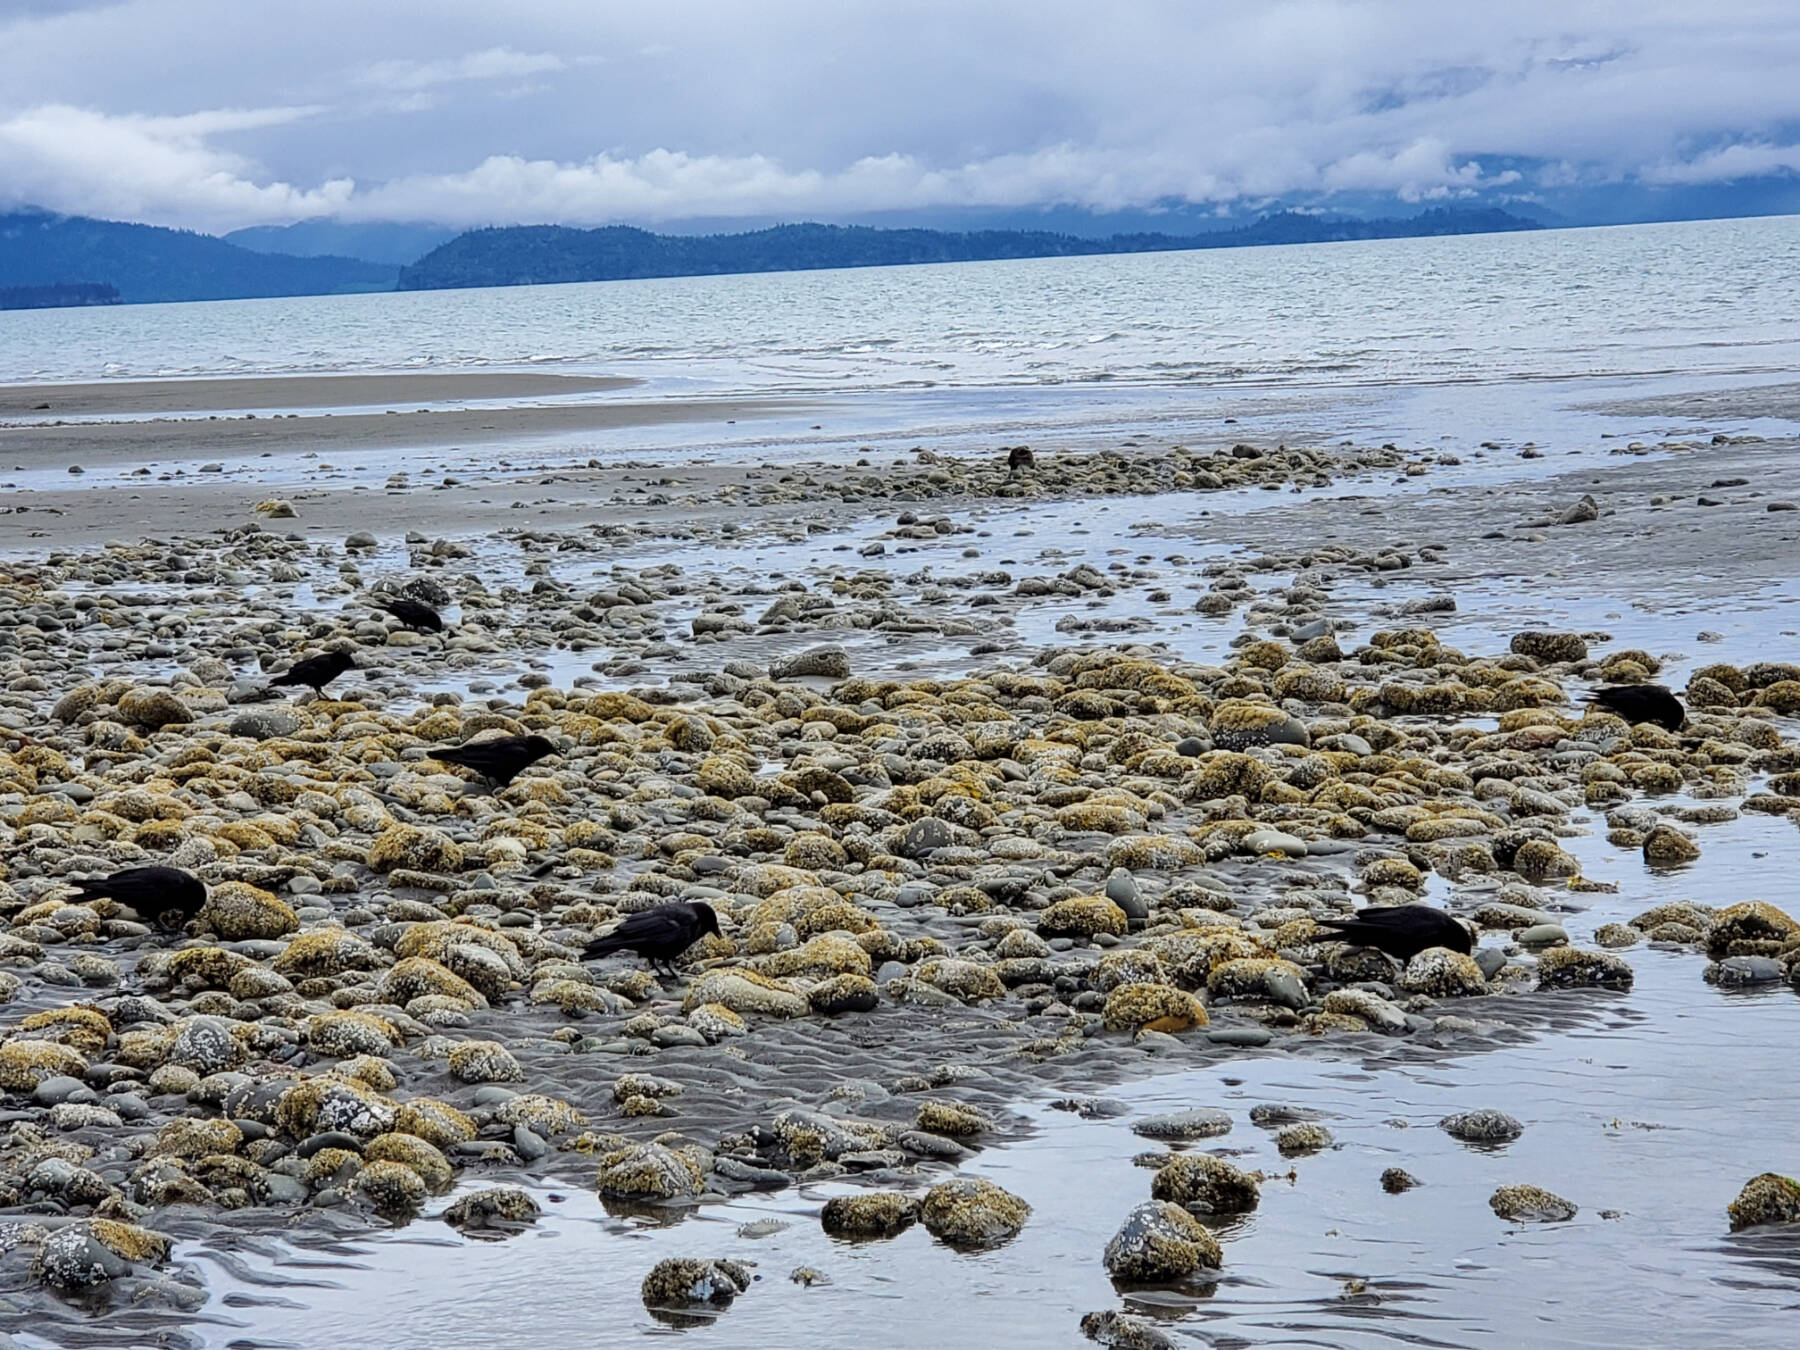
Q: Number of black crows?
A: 7